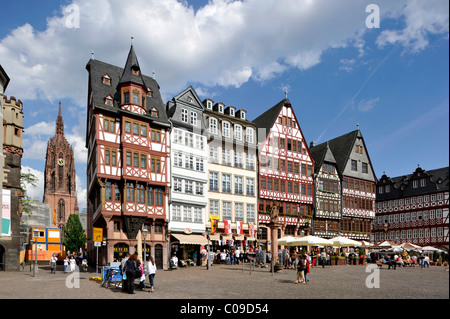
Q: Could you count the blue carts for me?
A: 1